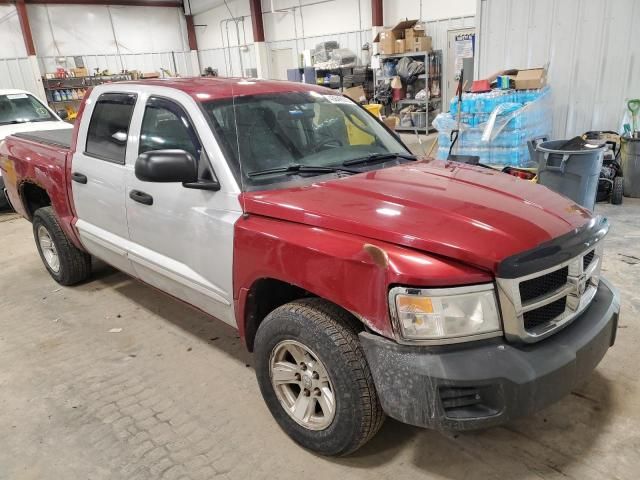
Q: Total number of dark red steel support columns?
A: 4